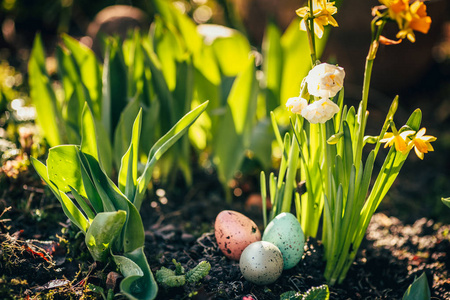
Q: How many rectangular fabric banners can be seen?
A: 0